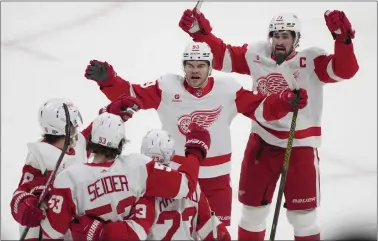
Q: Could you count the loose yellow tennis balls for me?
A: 0